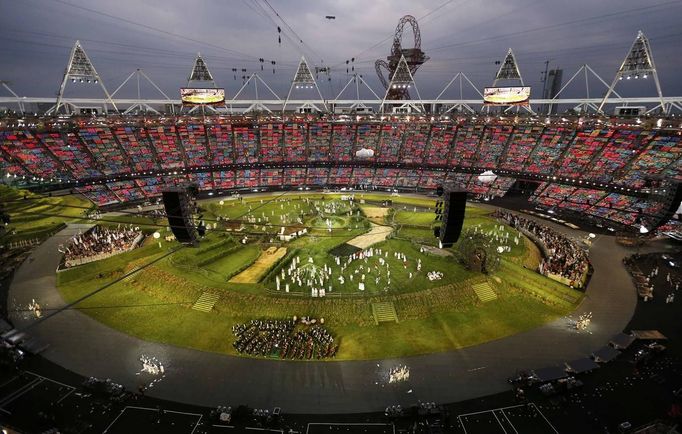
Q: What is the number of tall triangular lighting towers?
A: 6